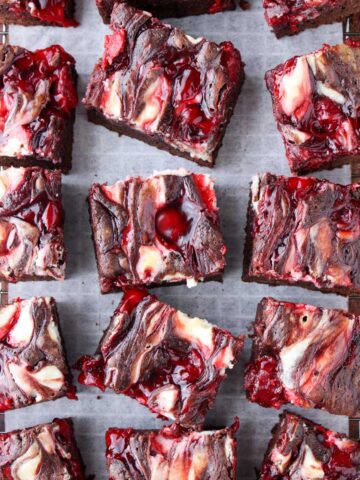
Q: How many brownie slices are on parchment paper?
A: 15